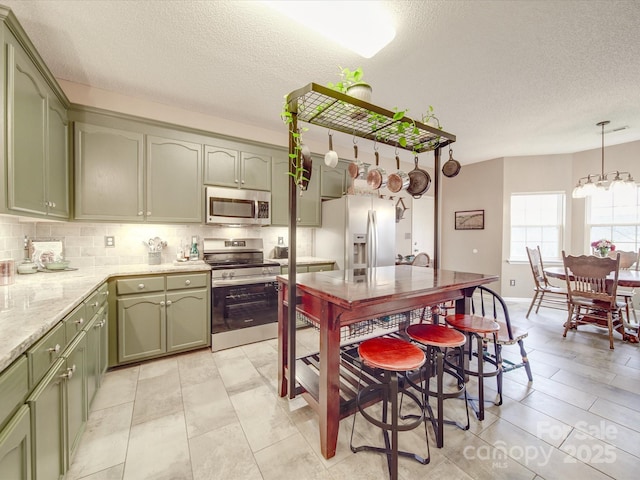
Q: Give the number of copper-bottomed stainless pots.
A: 3